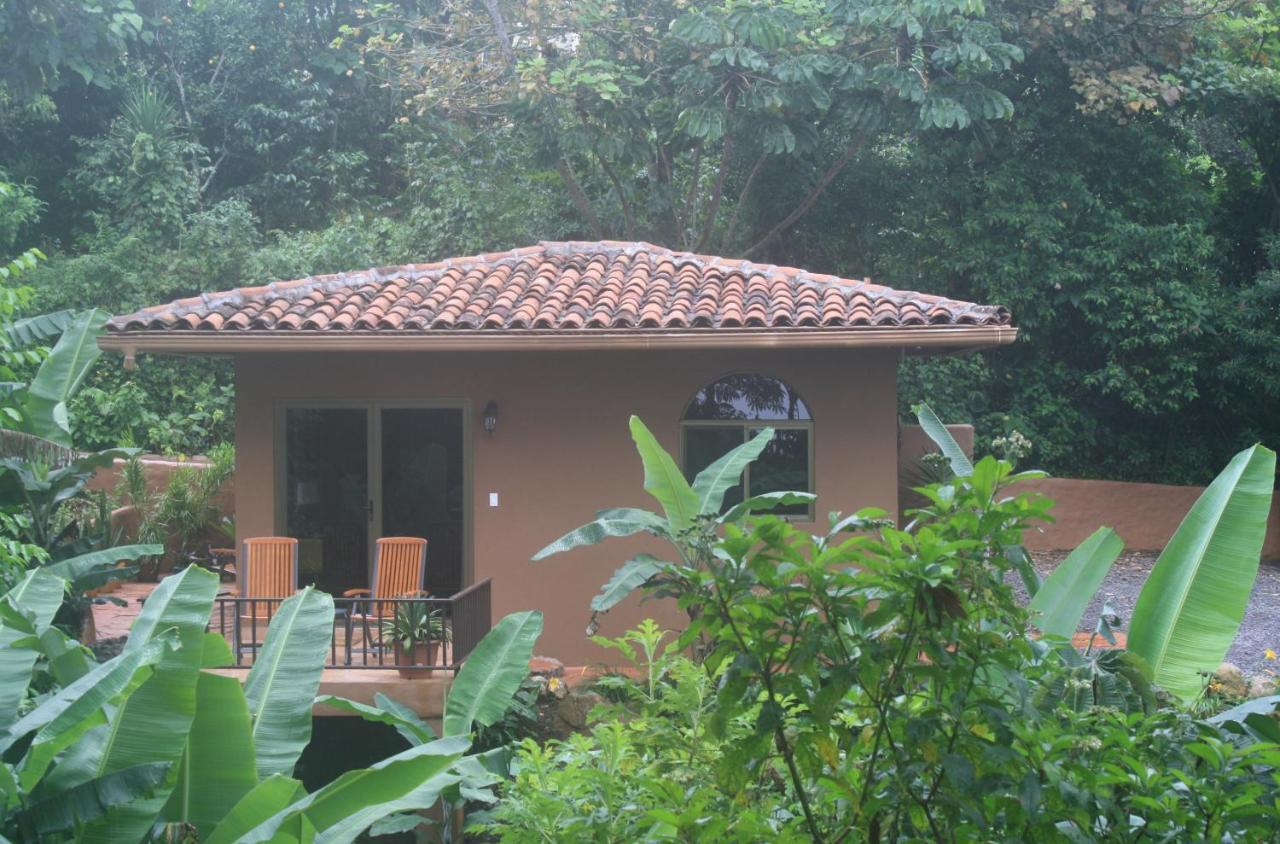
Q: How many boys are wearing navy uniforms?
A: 0